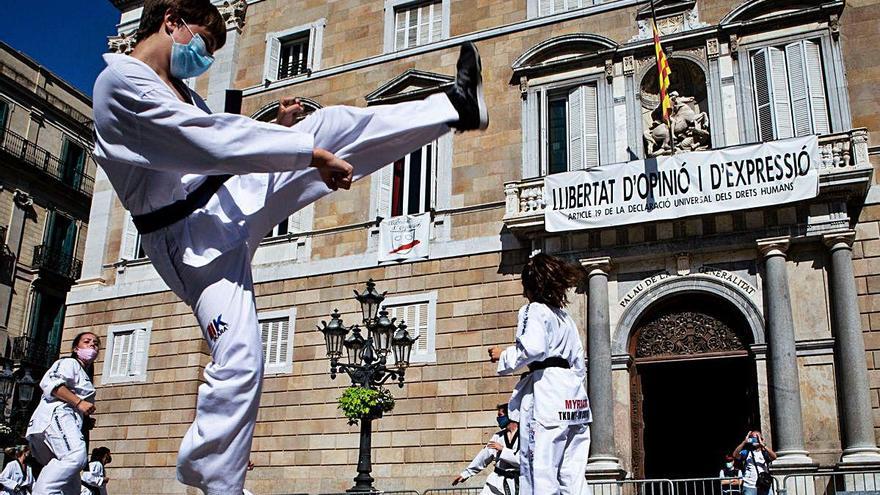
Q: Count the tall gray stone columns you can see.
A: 3